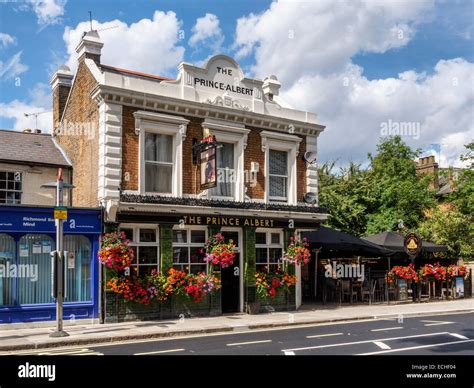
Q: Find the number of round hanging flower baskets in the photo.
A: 3